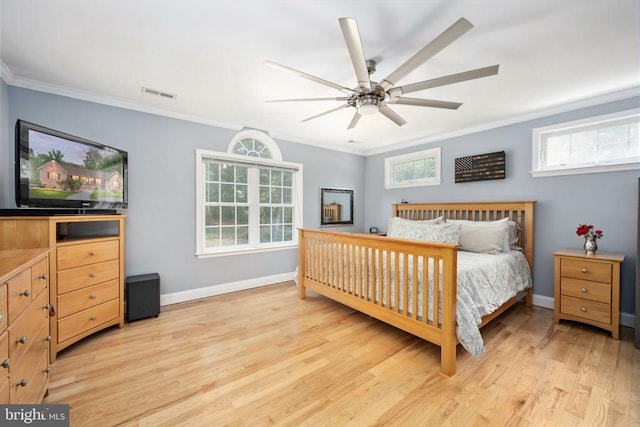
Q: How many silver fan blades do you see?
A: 9